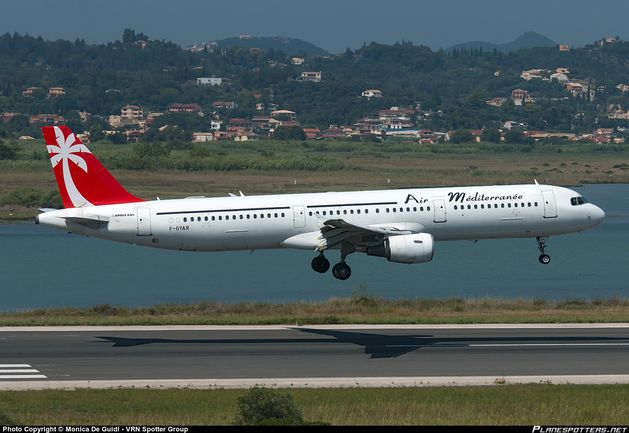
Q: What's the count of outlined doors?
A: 4